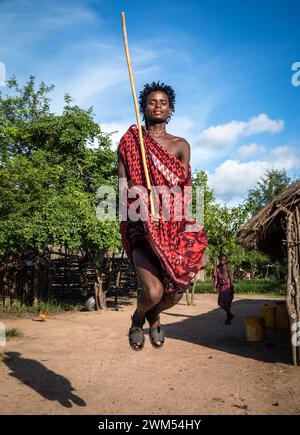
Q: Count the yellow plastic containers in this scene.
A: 3